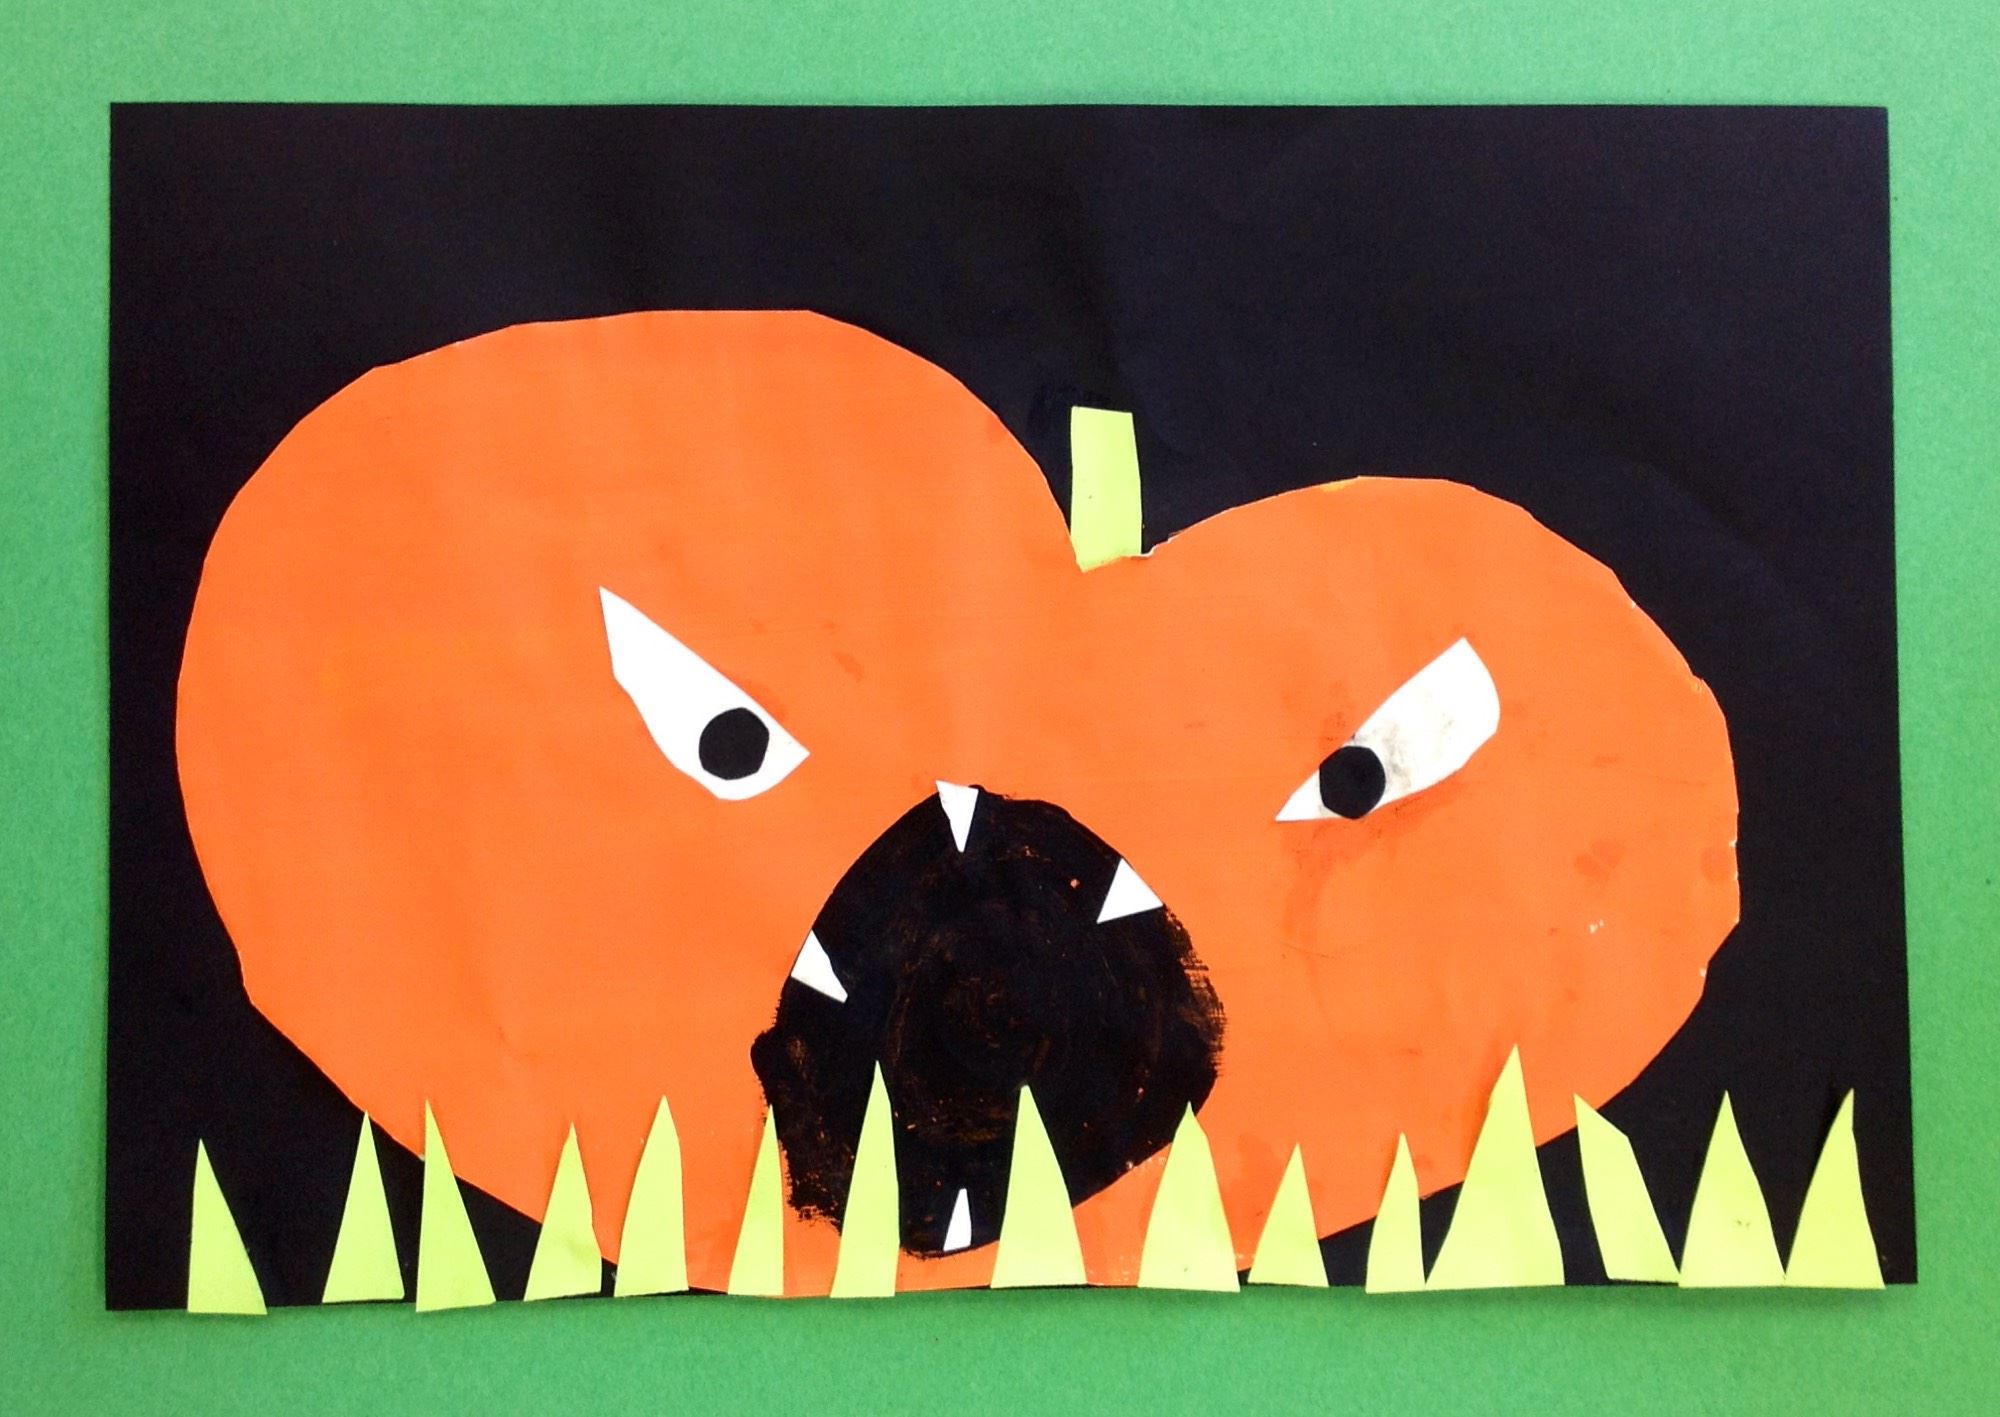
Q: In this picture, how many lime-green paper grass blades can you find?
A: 15